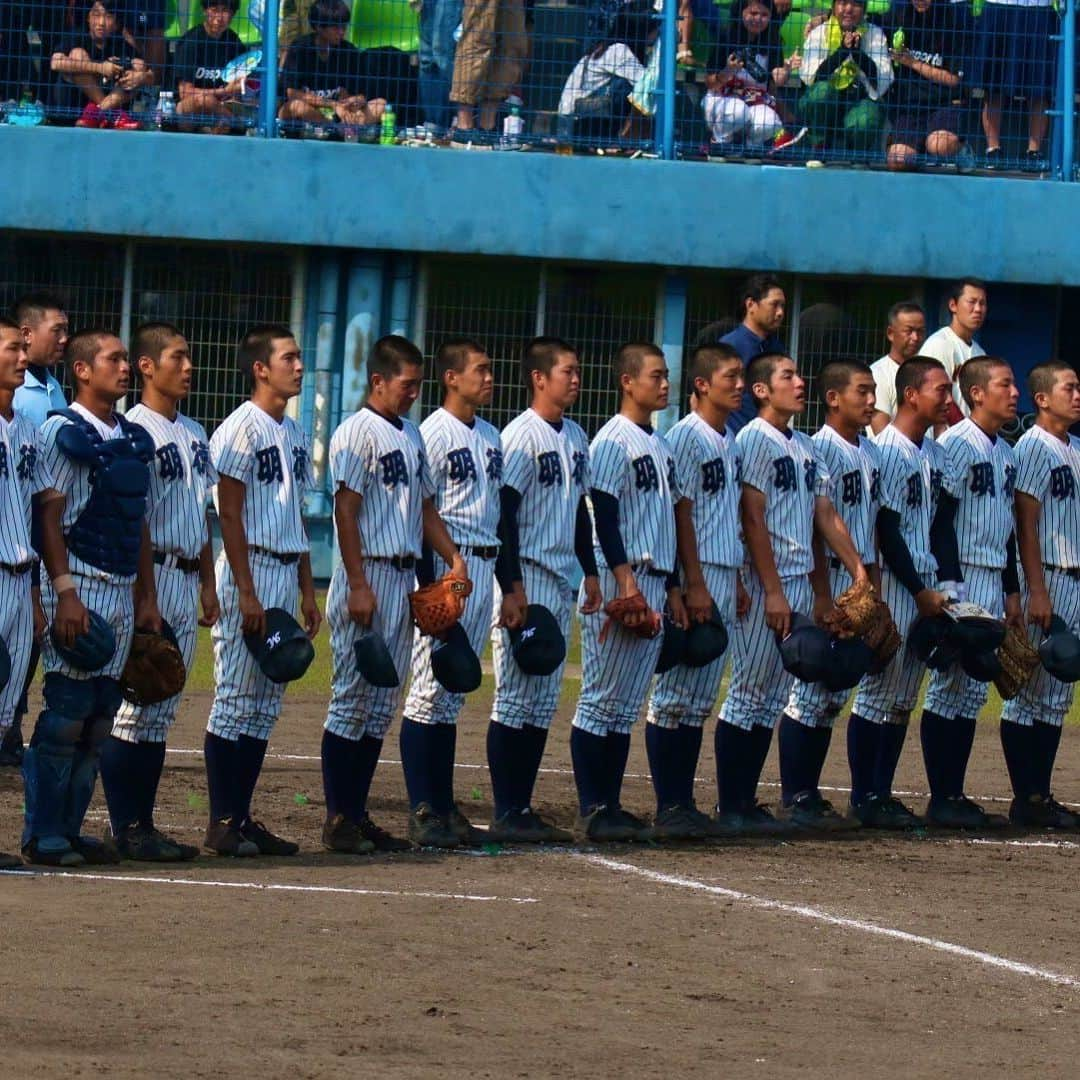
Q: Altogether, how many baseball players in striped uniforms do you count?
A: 14